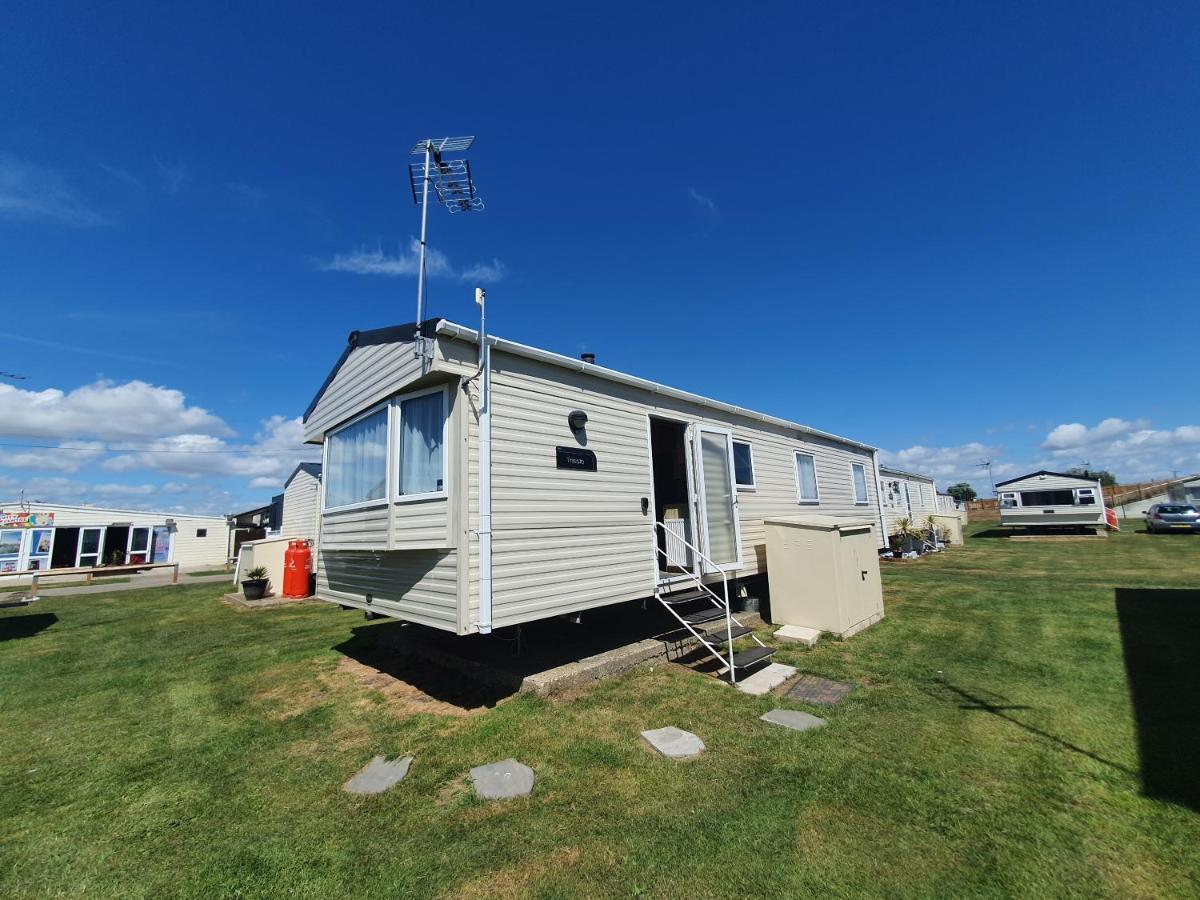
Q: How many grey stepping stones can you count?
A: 4